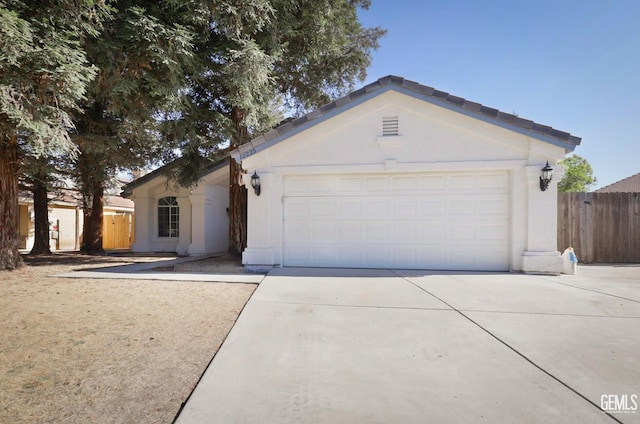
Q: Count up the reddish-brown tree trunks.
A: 4